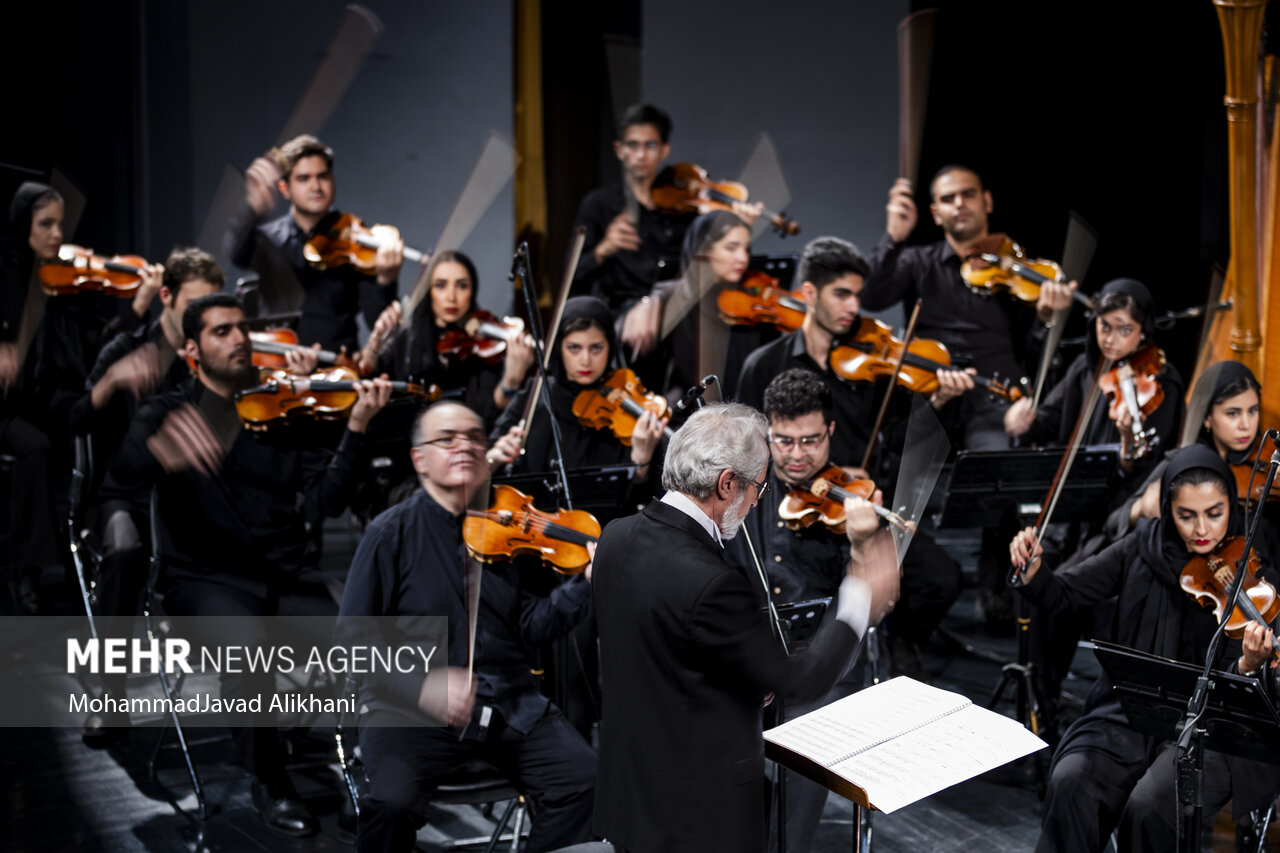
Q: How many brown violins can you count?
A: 15